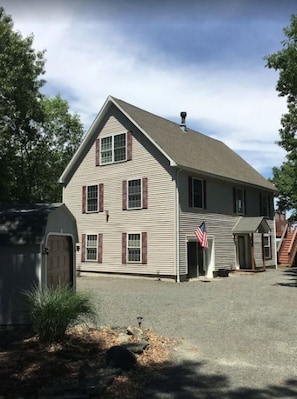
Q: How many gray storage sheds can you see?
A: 1